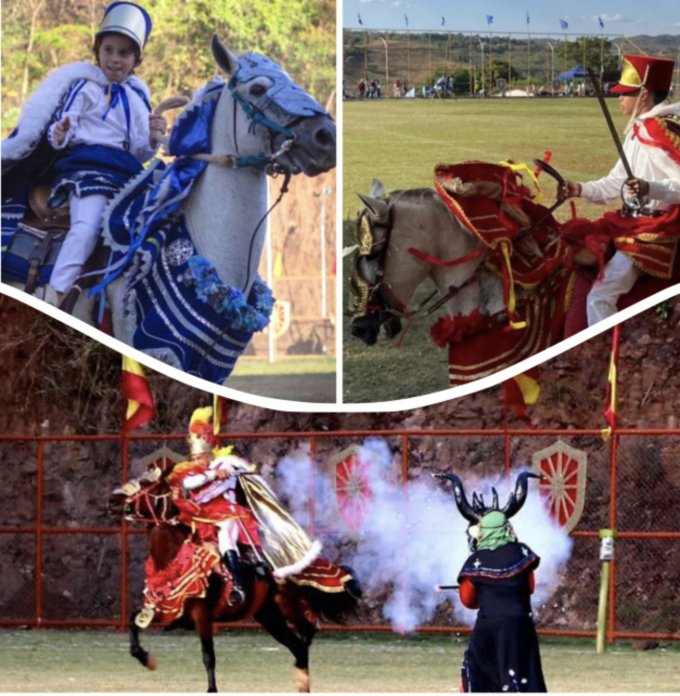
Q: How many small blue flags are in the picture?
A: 7